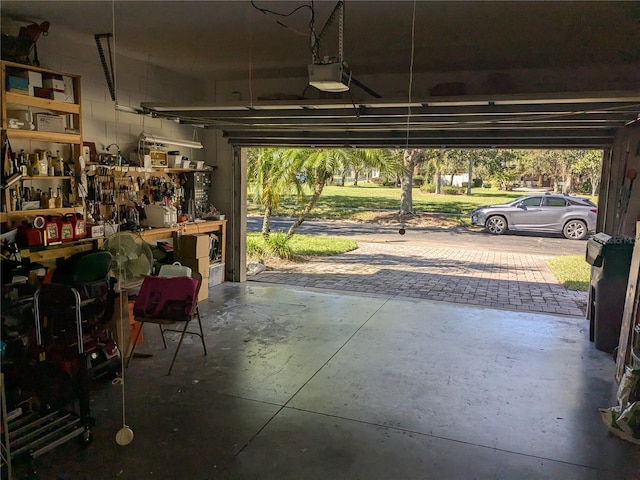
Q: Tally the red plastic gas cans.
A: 4